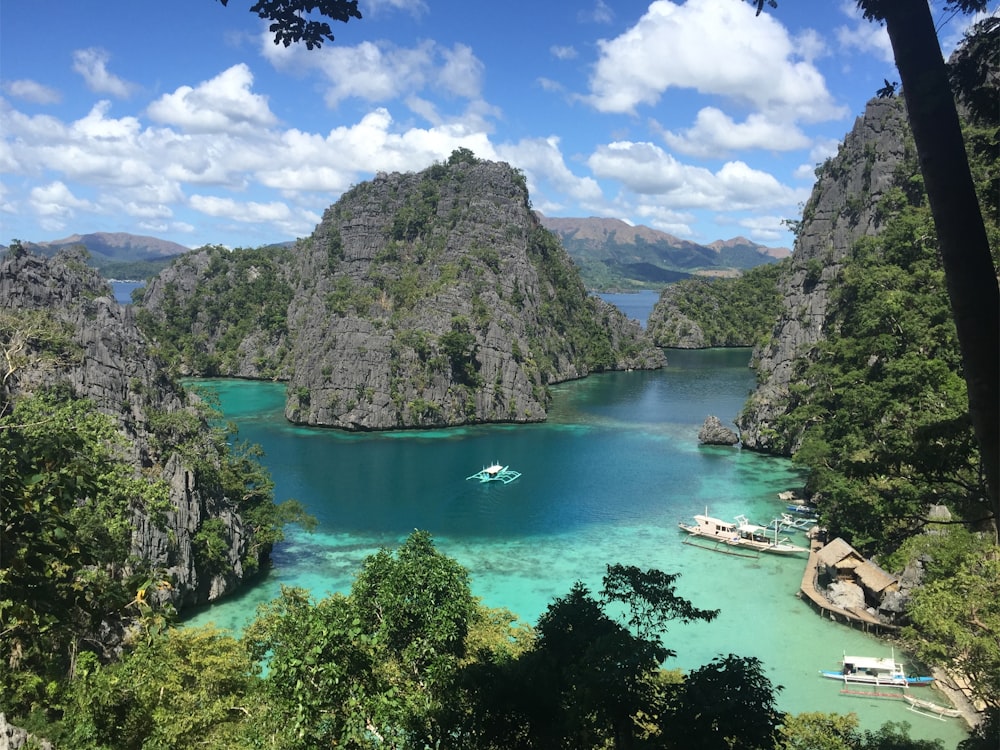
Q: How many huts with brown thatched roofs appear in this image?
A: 2